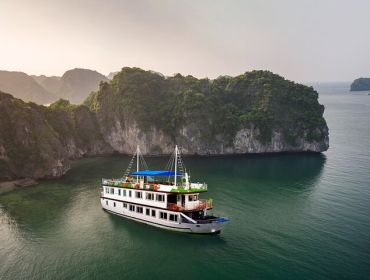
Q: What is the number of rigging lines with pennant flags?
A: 2